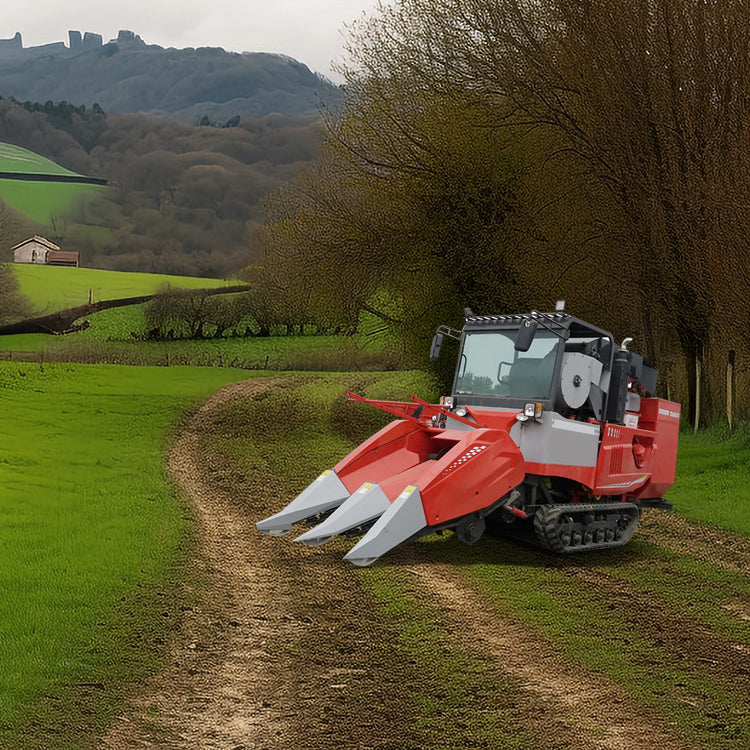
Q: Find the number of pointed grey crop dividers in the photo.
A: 3